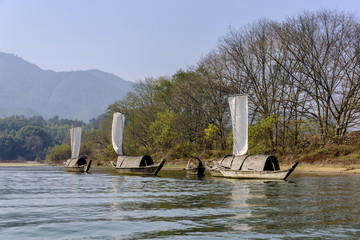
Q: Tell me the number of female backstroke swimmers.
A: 0